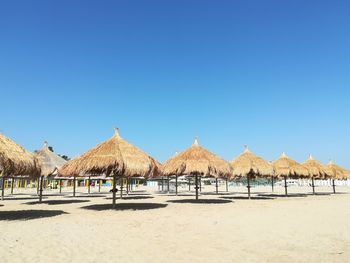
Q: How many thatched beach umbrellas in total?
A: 8